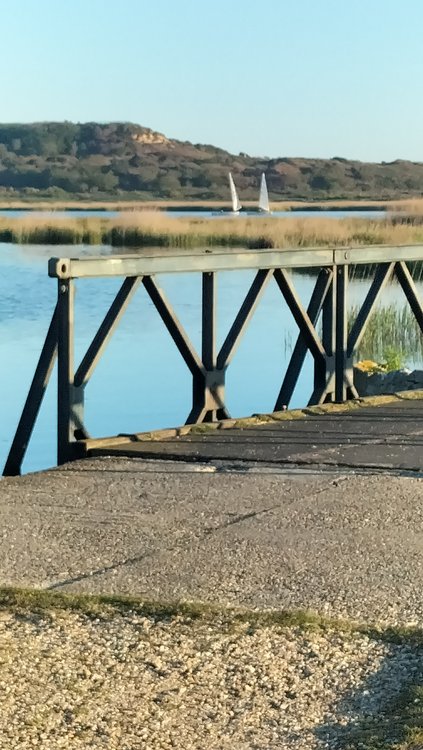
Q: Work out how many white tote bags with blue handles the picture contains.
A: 0